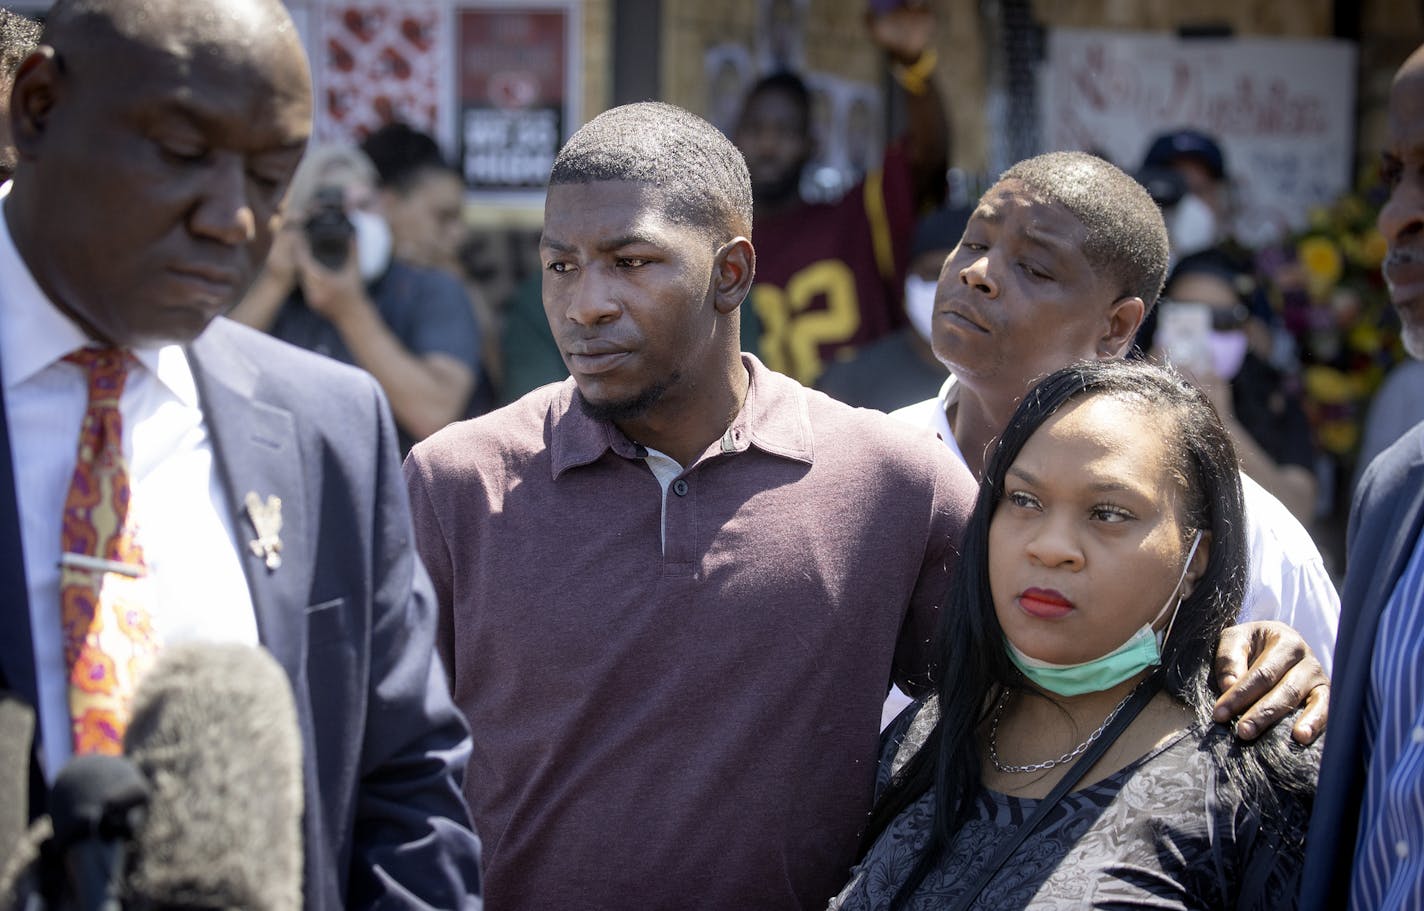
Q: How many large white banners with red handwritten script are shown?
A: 1